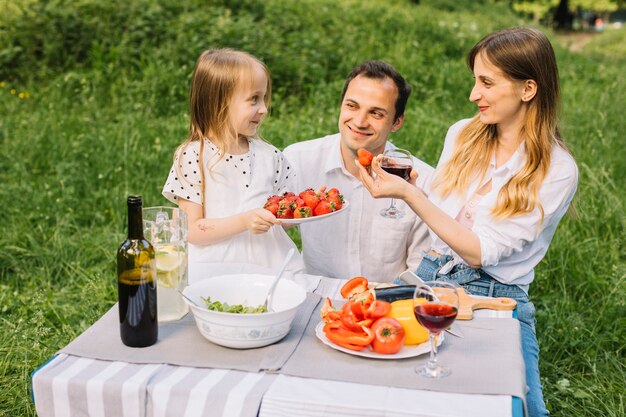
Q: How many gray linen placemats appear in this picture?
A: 2